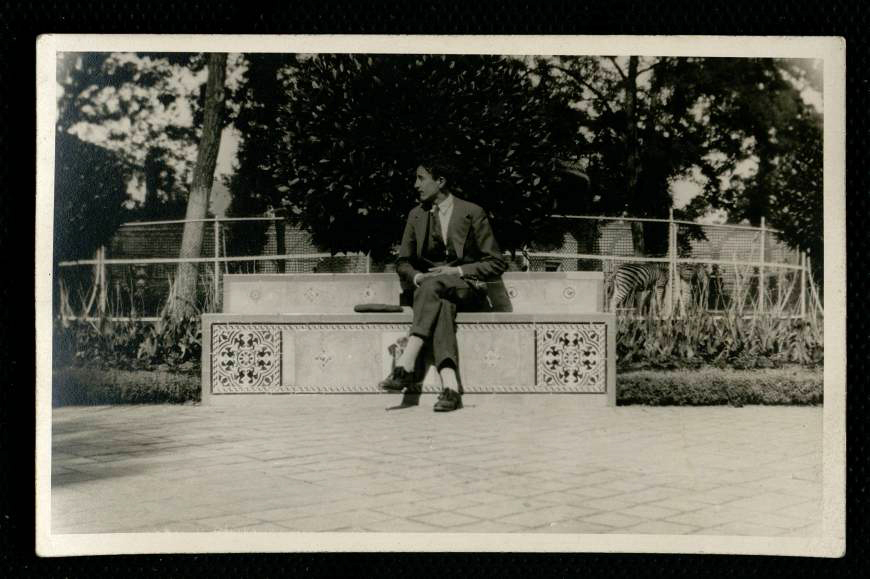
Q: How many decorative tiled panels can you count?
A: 2